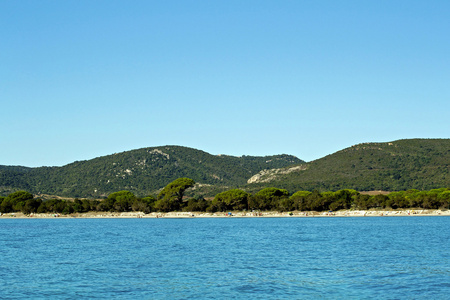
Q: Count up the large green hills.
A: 2